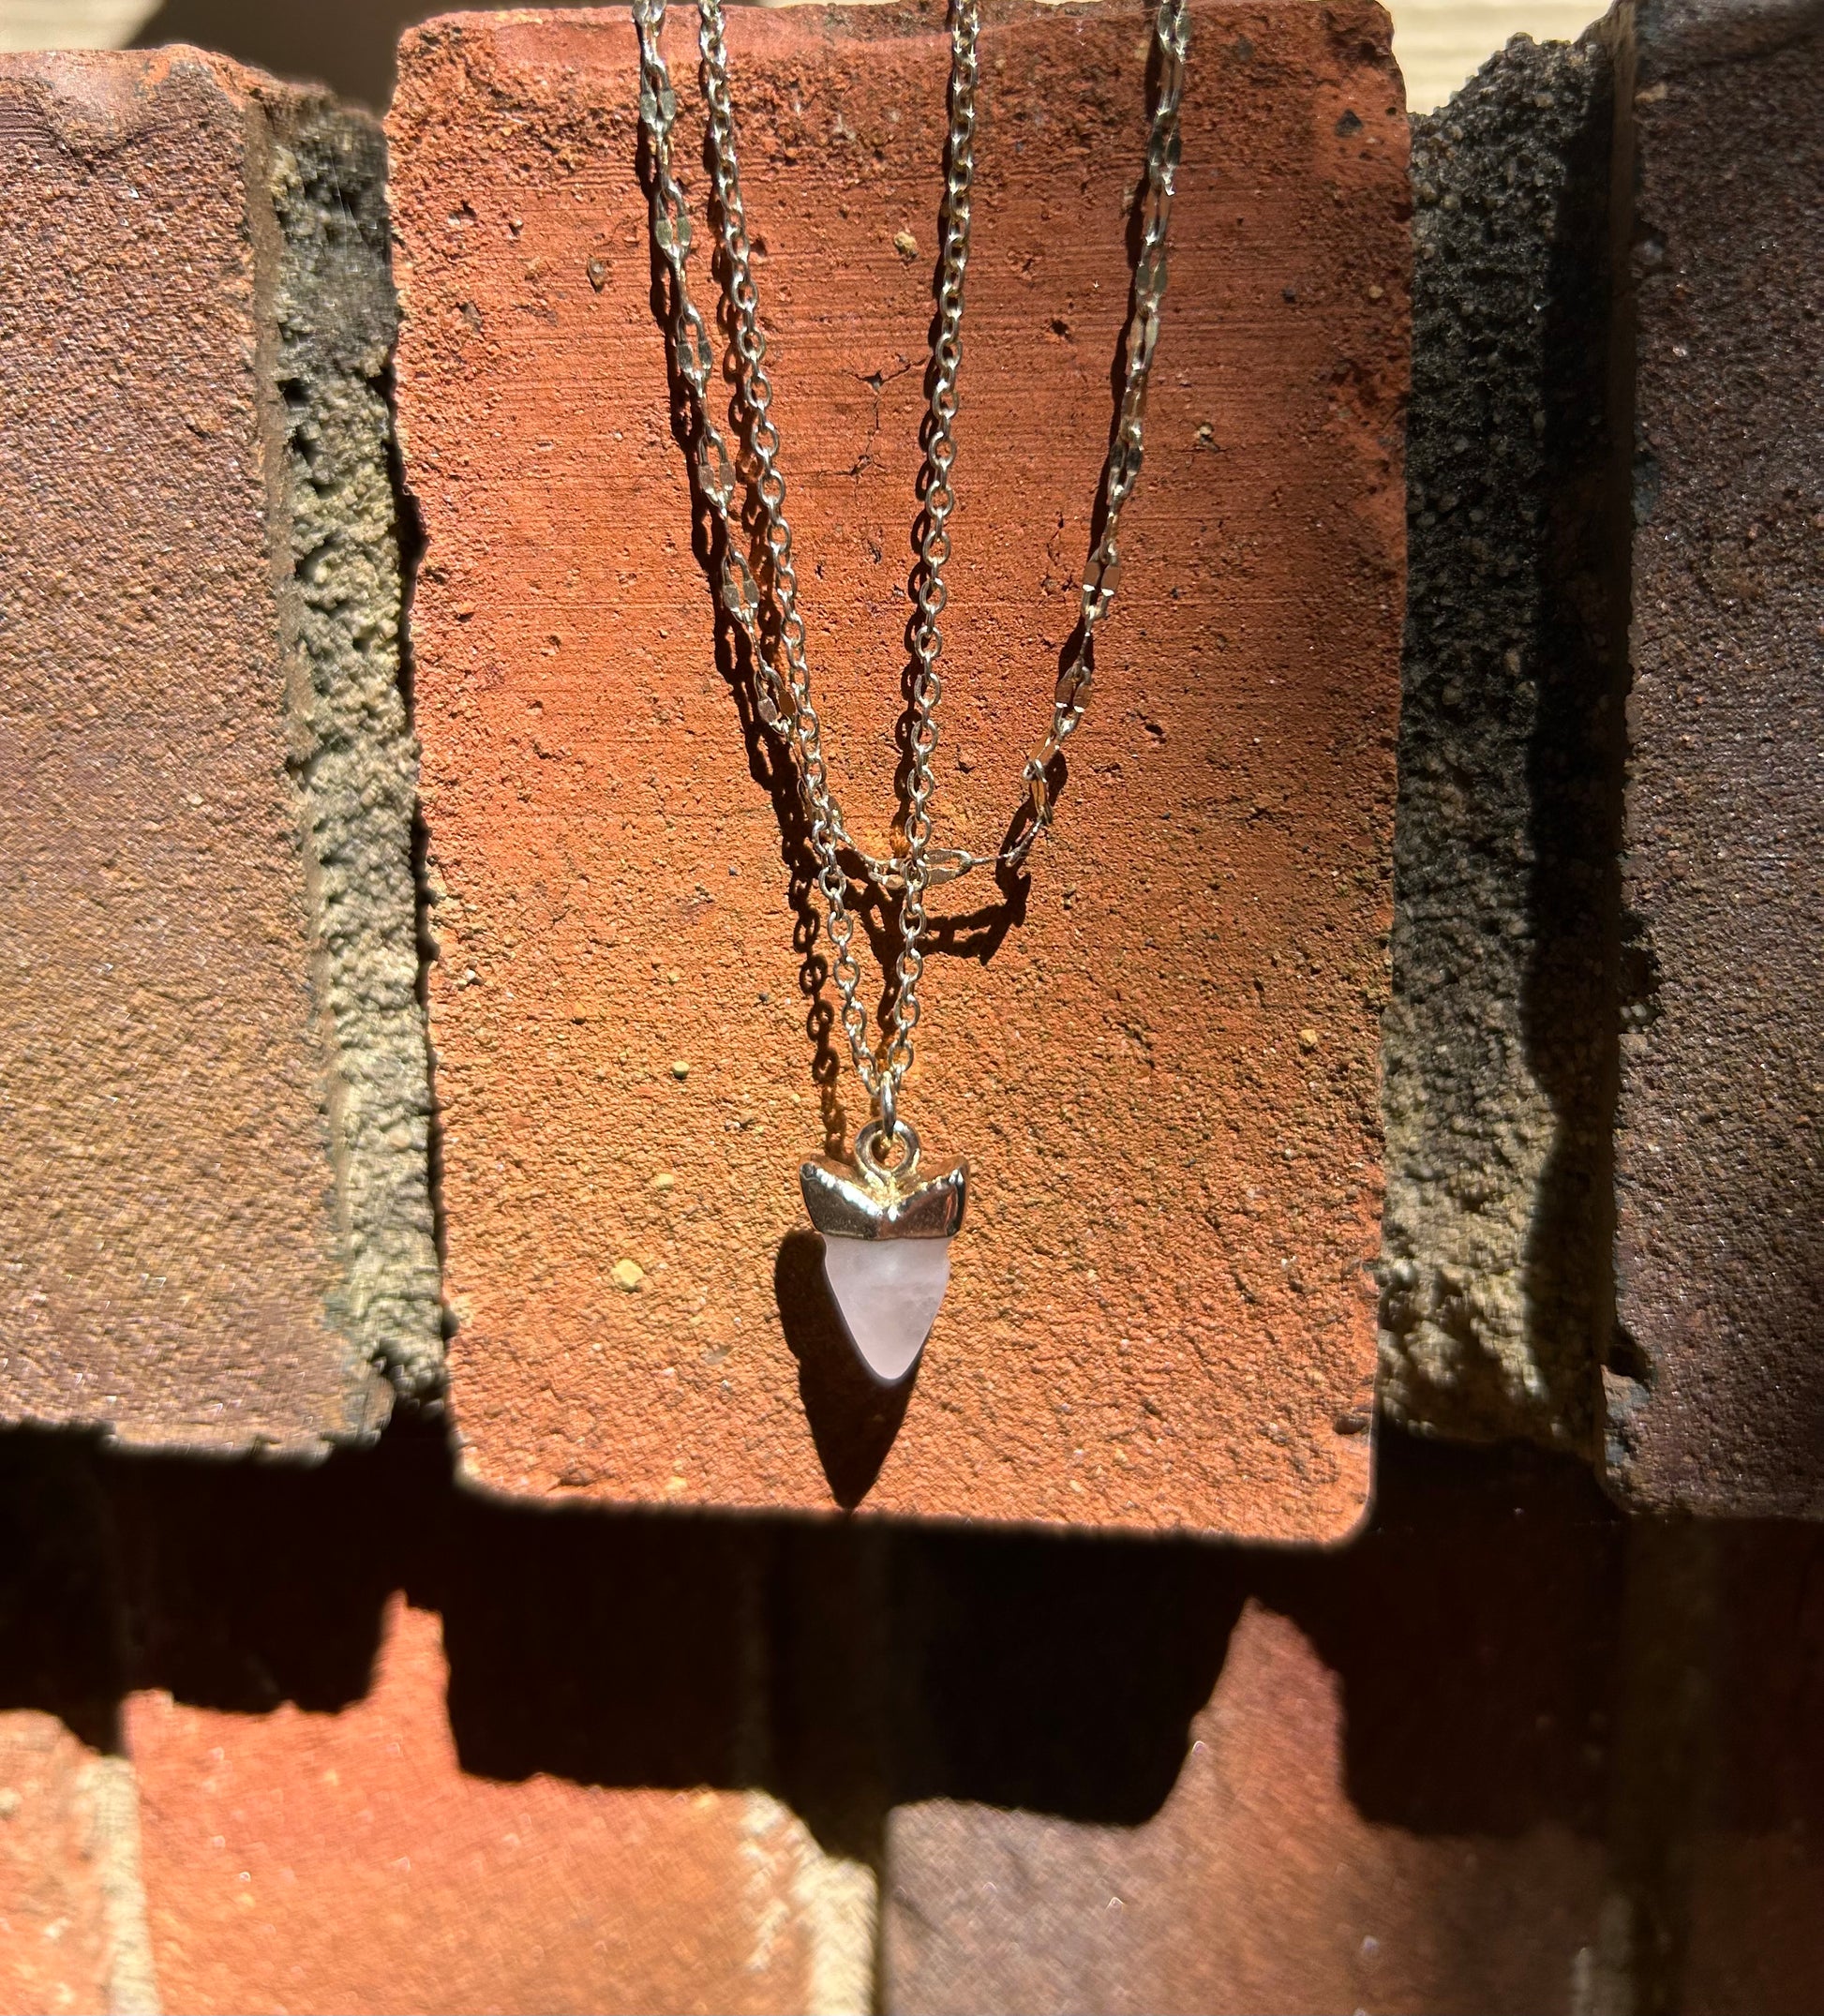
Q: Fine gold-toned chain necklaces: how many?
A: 2